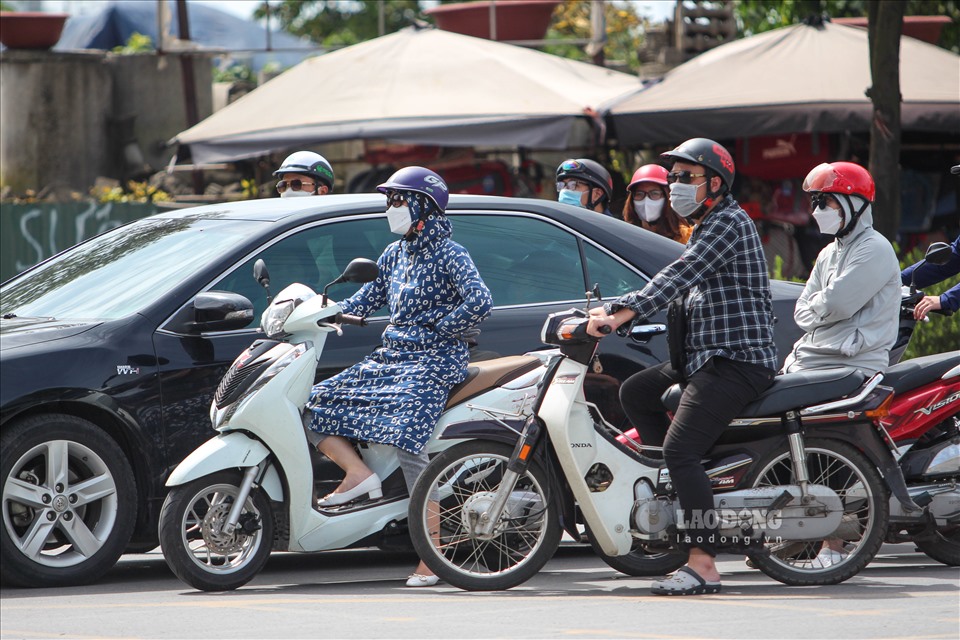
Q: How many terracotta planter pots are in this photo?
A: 3